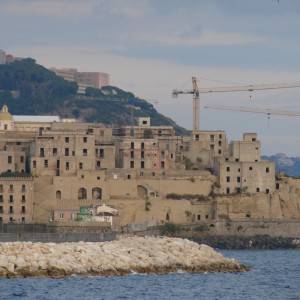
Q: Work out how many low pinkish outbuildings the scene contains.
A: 1